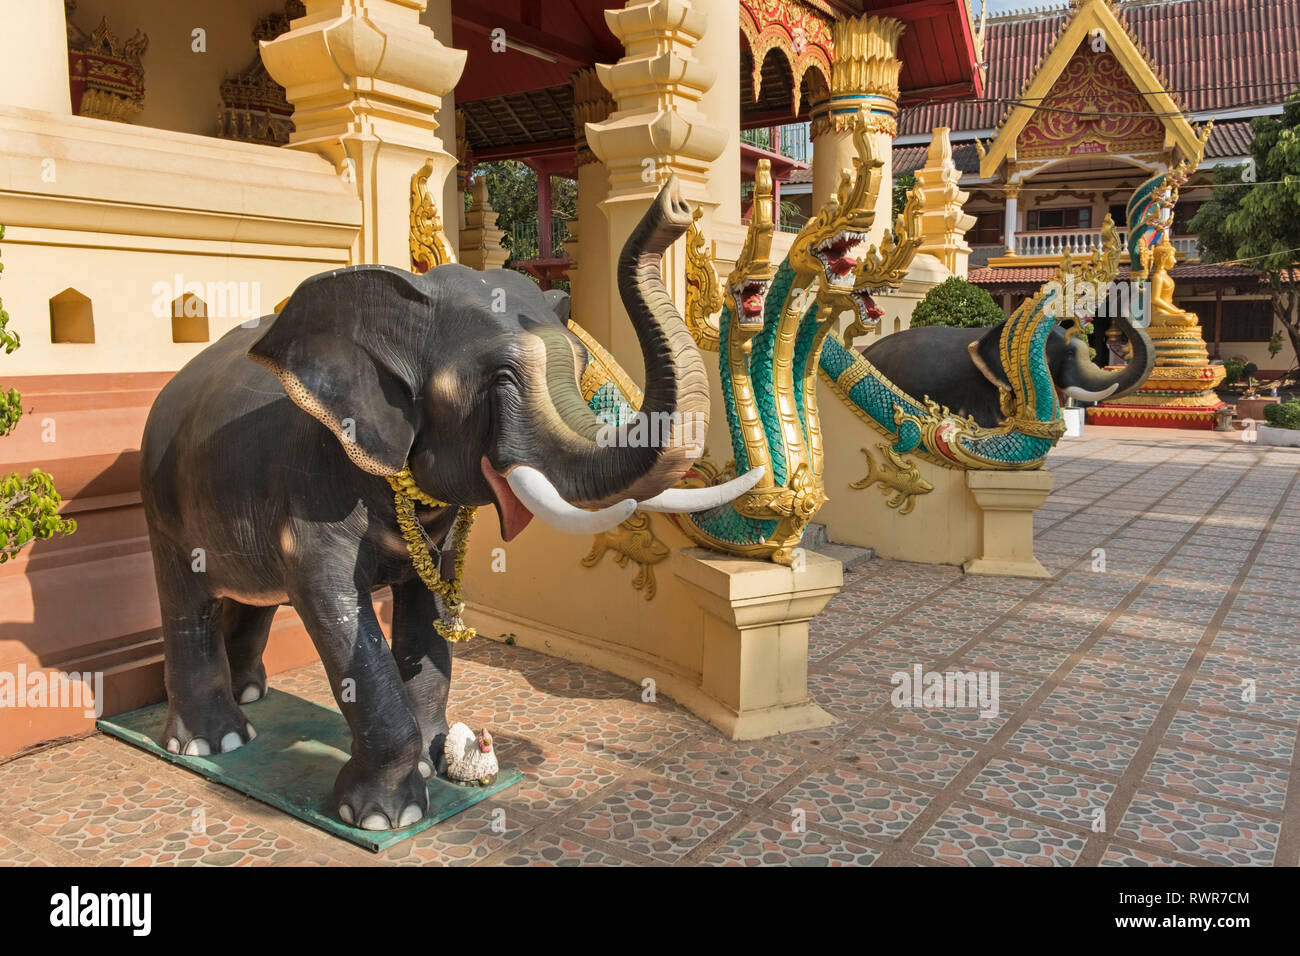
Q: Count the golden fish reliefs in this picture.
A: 2